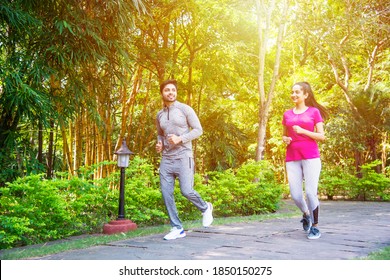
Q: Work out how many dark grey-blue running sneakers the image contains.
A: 2